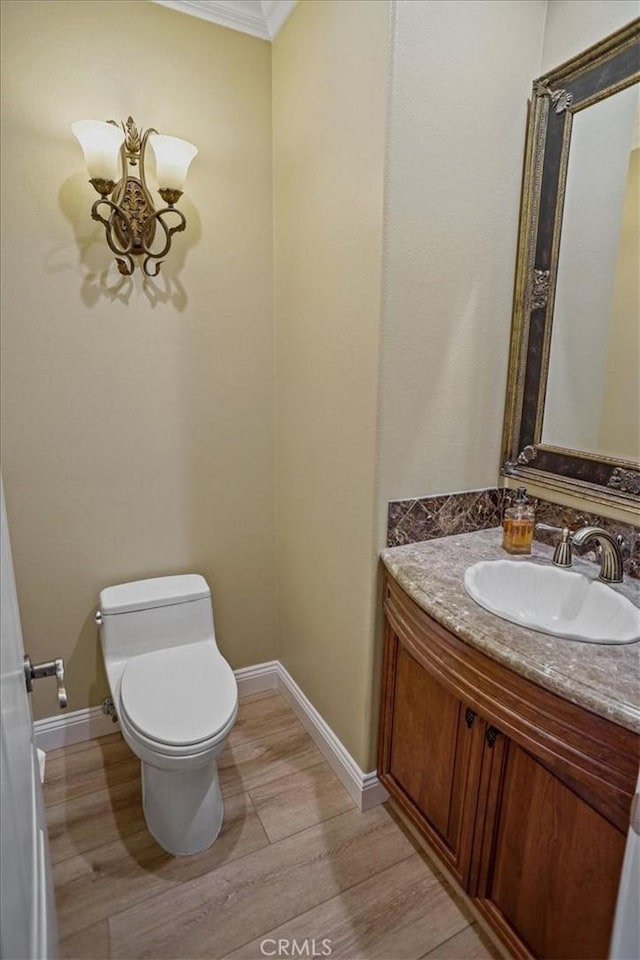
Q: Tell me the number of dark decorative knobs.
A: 2